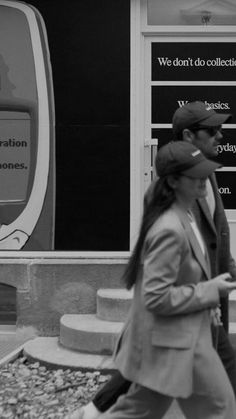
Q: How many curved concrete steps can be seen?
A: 3